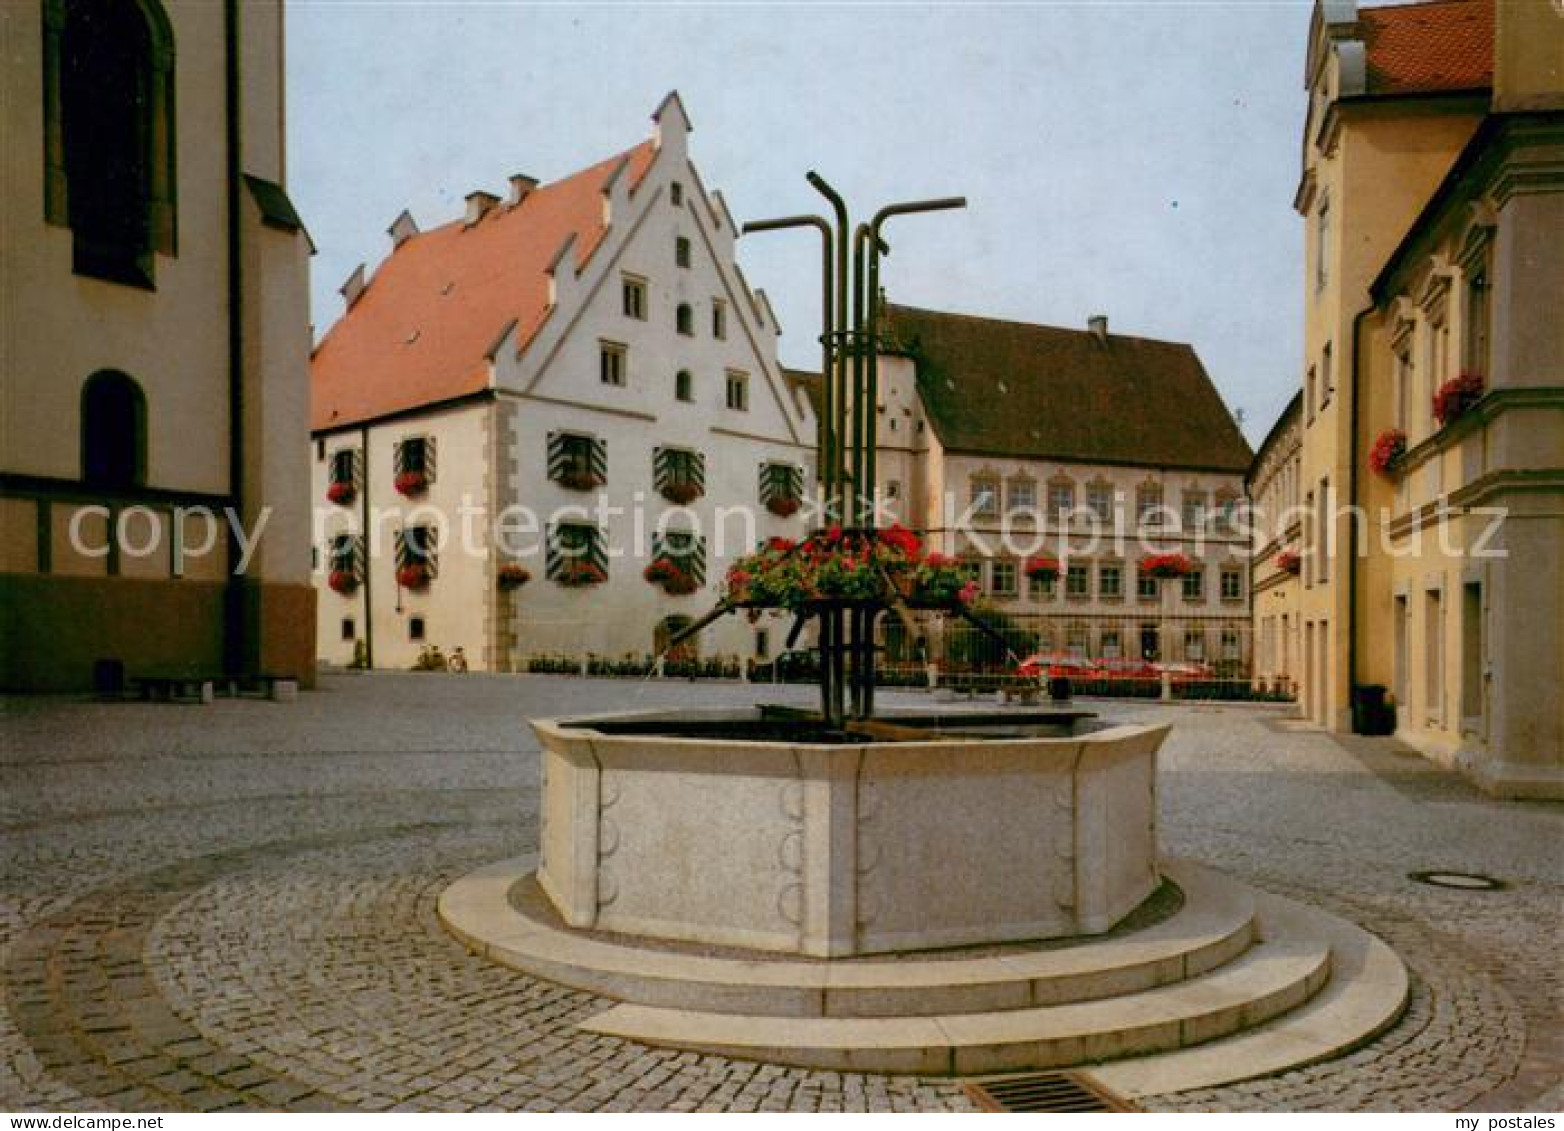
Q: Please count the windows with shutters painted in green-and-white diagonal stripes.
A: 9